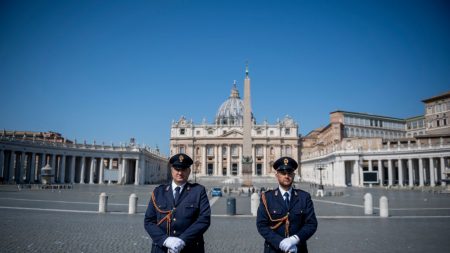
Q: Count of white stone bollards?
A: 5